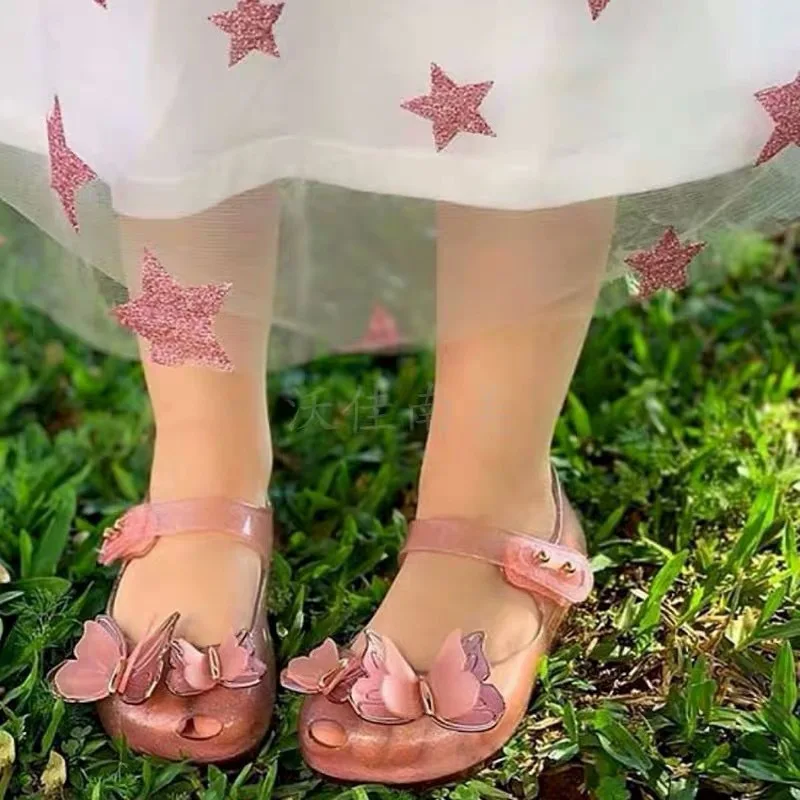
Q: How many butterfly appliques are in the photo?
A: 4